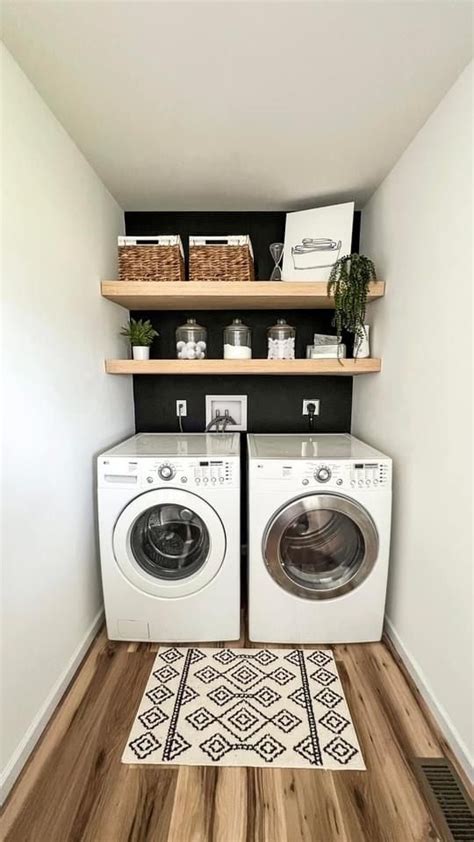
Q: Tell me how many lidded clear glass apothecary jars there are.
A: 3